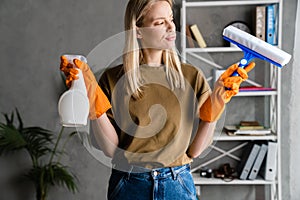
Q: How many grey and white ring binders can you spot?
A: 3